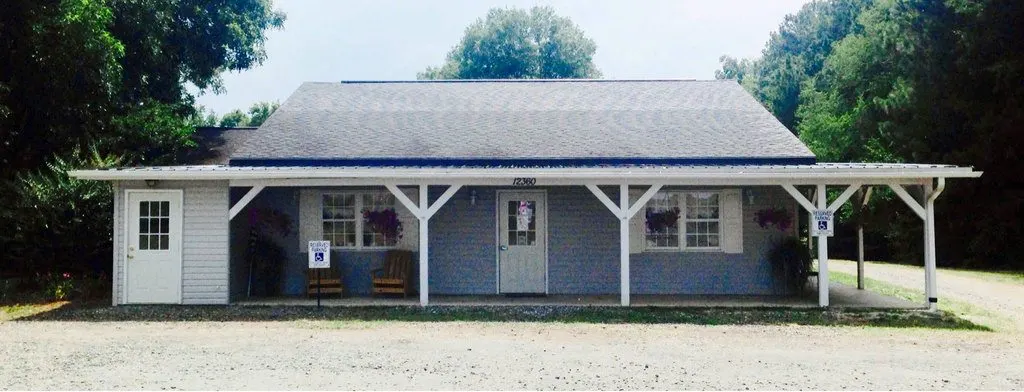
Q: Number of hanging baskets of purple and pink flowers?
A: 4